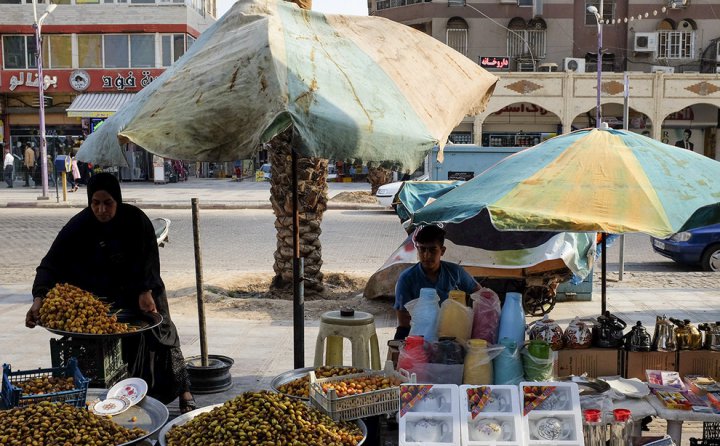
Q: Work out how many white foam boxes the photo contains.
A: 3